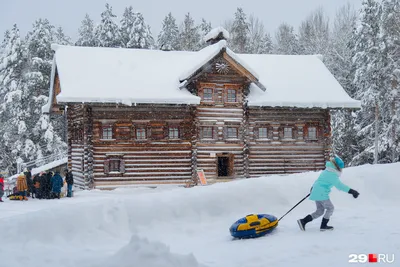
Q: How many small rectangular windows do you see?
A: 11